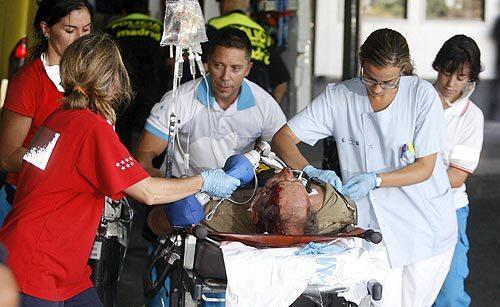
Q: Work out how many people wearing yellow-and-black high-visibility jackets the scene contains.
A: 2